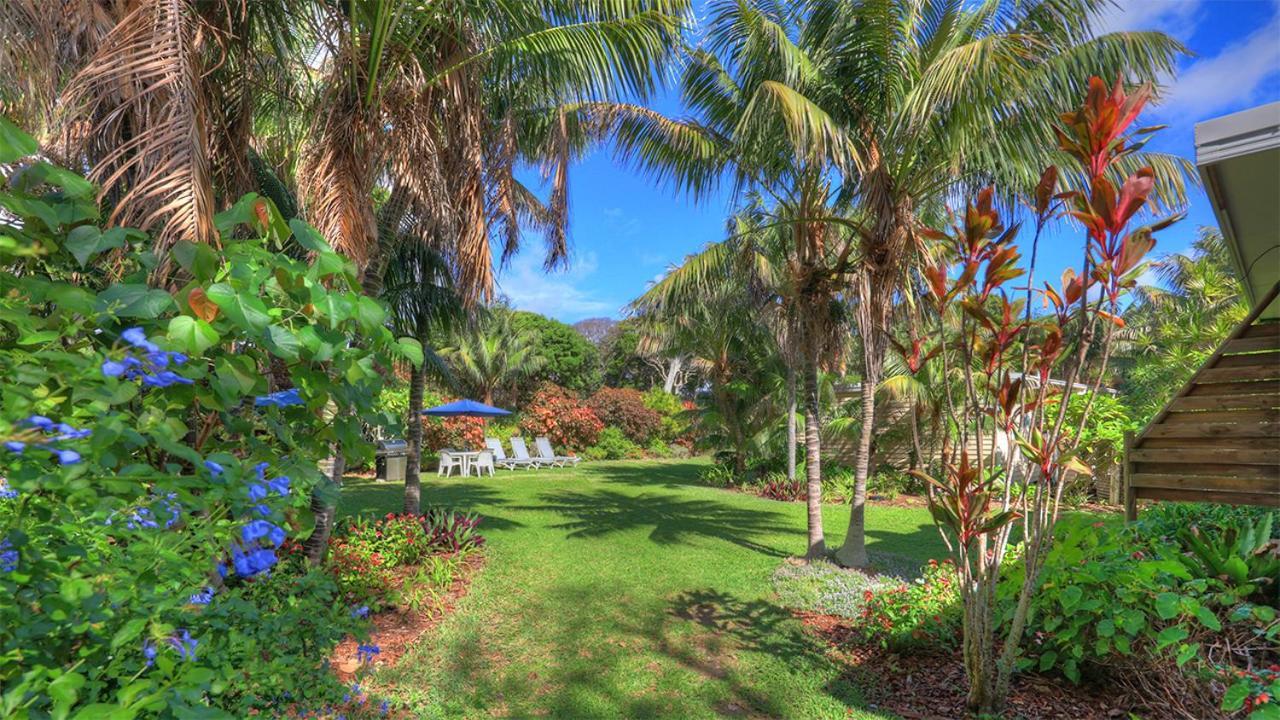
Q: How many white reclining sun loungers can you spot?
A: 3